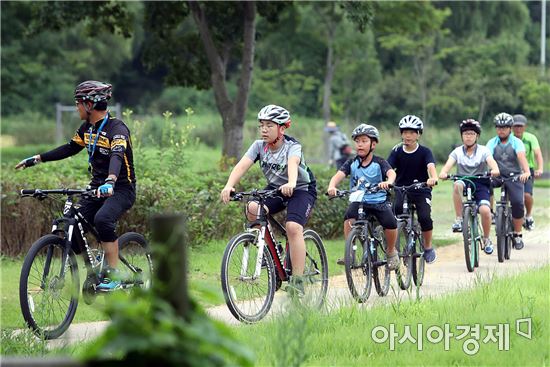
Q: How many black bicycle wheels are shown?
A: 12